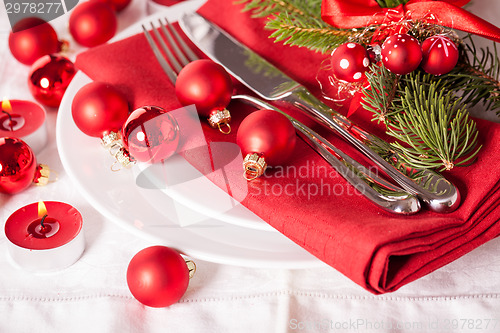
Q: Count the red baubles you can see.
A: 13